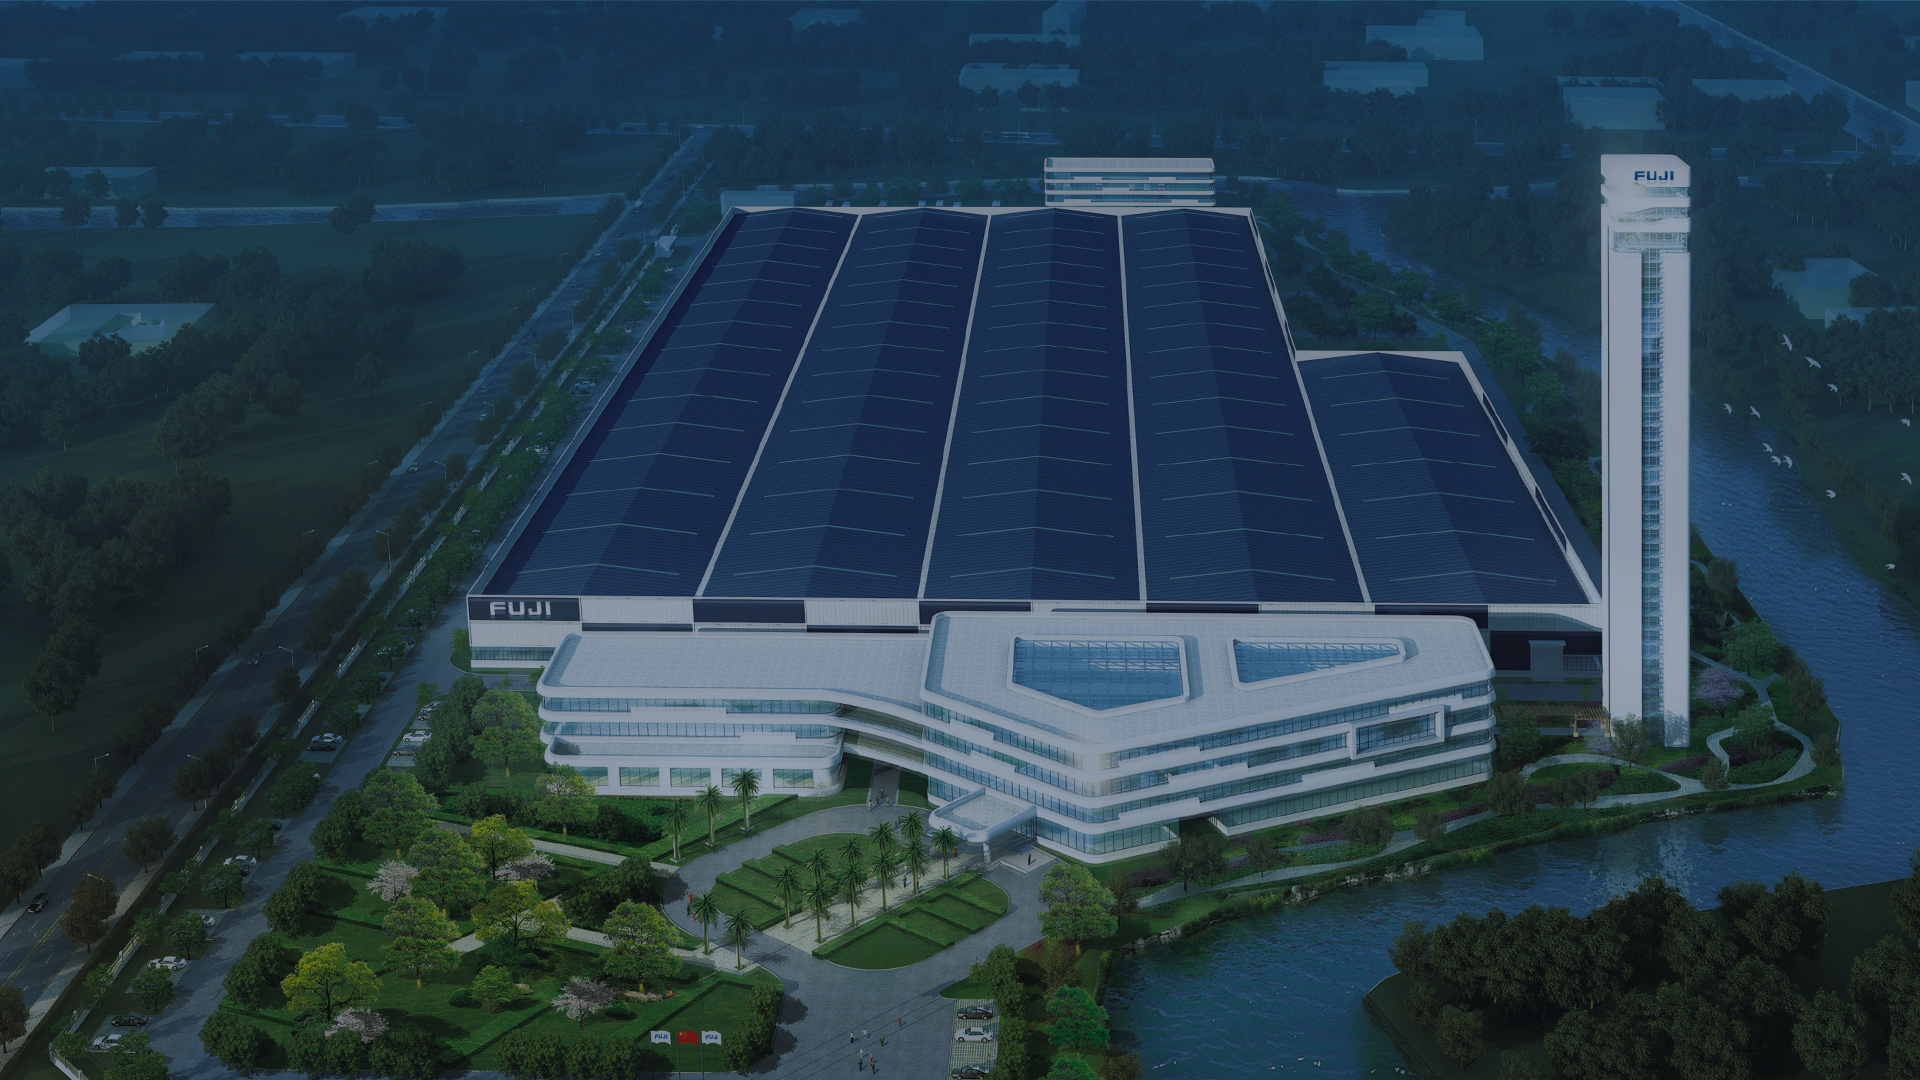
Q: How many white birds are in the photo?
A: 12